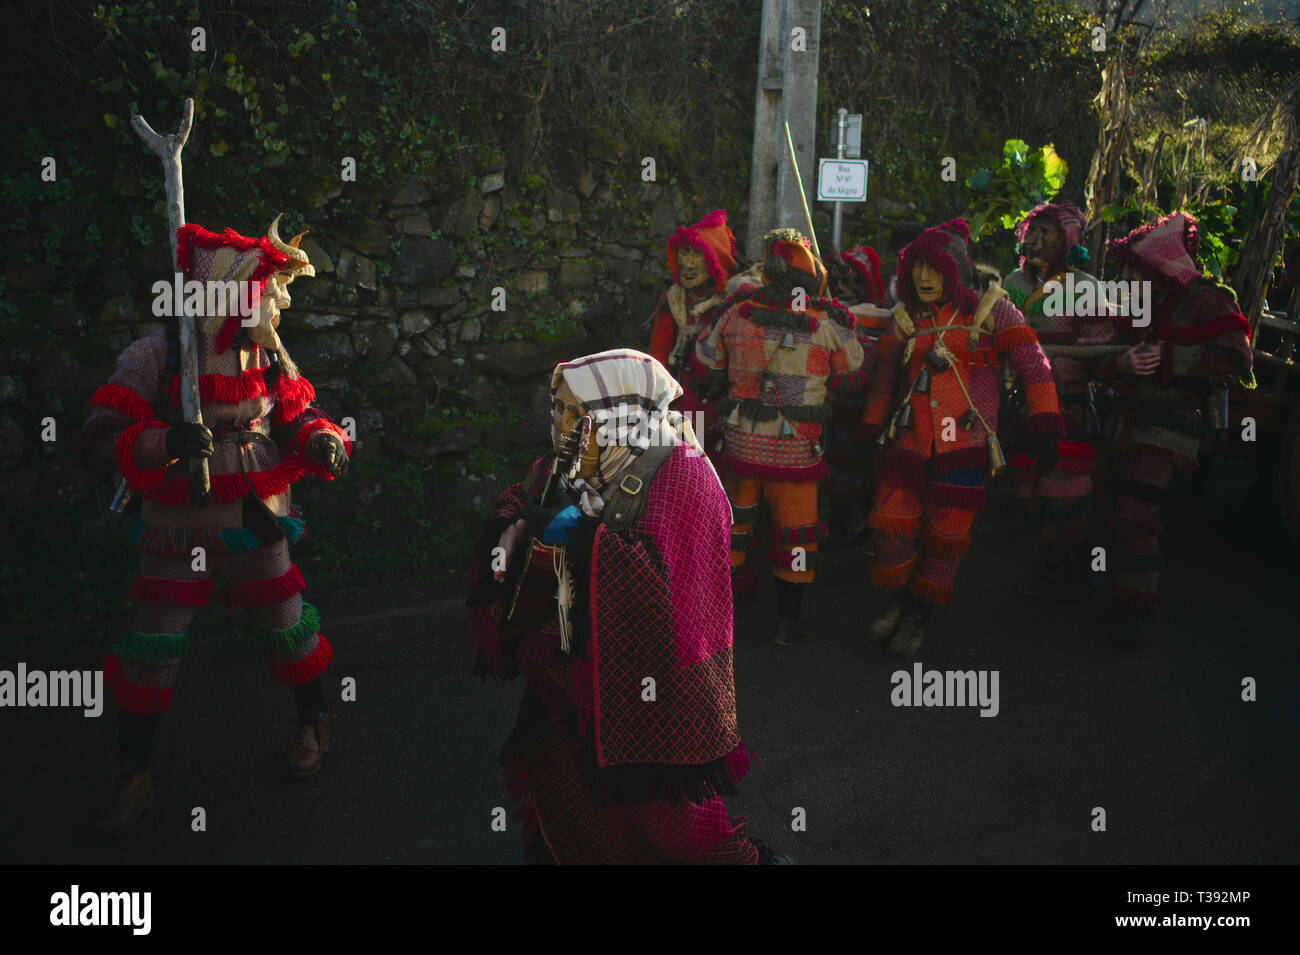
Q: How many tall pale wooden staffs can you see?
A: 2